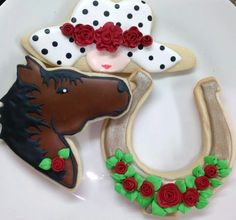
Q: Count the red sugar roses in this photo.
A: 13